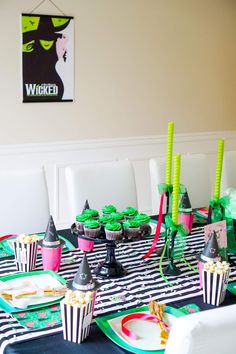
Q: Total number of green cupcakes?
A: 10